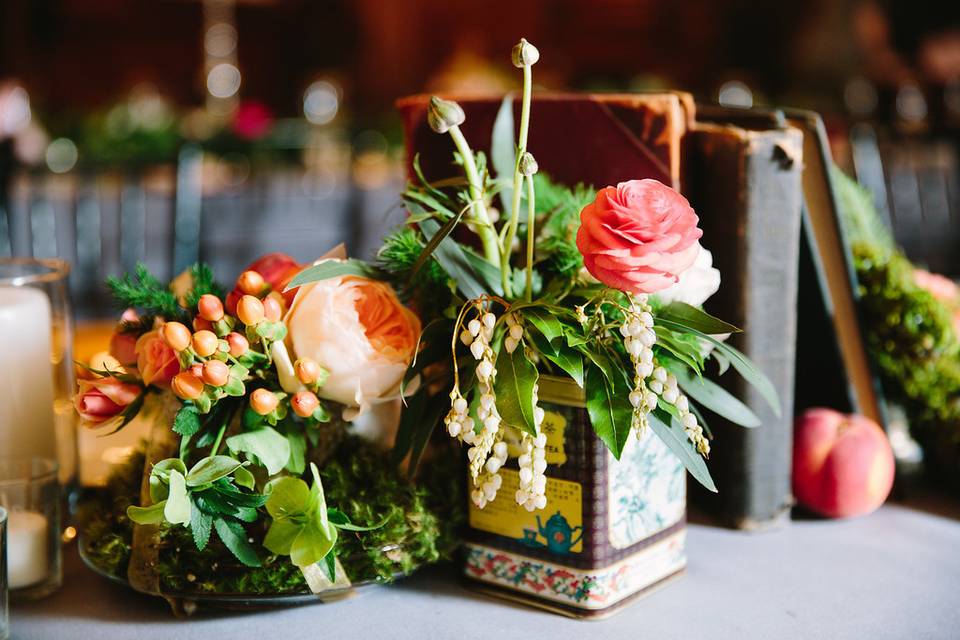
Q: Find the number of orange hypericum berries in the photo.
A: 14